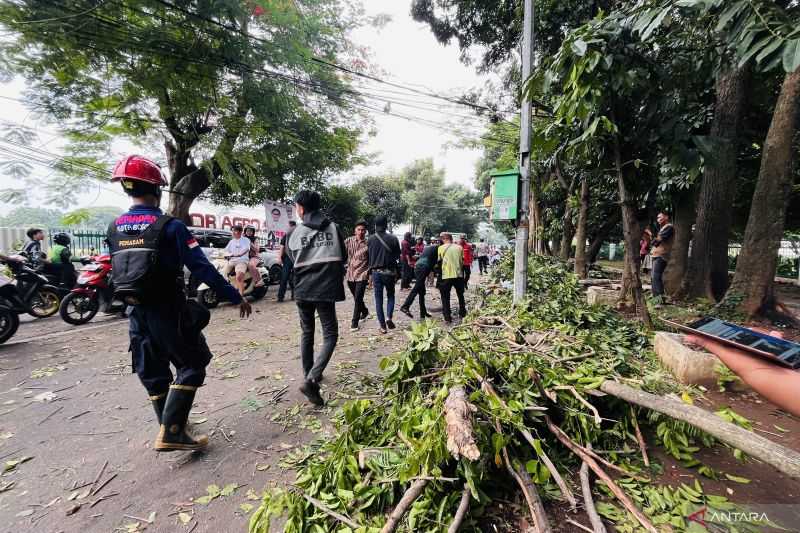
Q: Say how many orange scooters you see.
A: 0